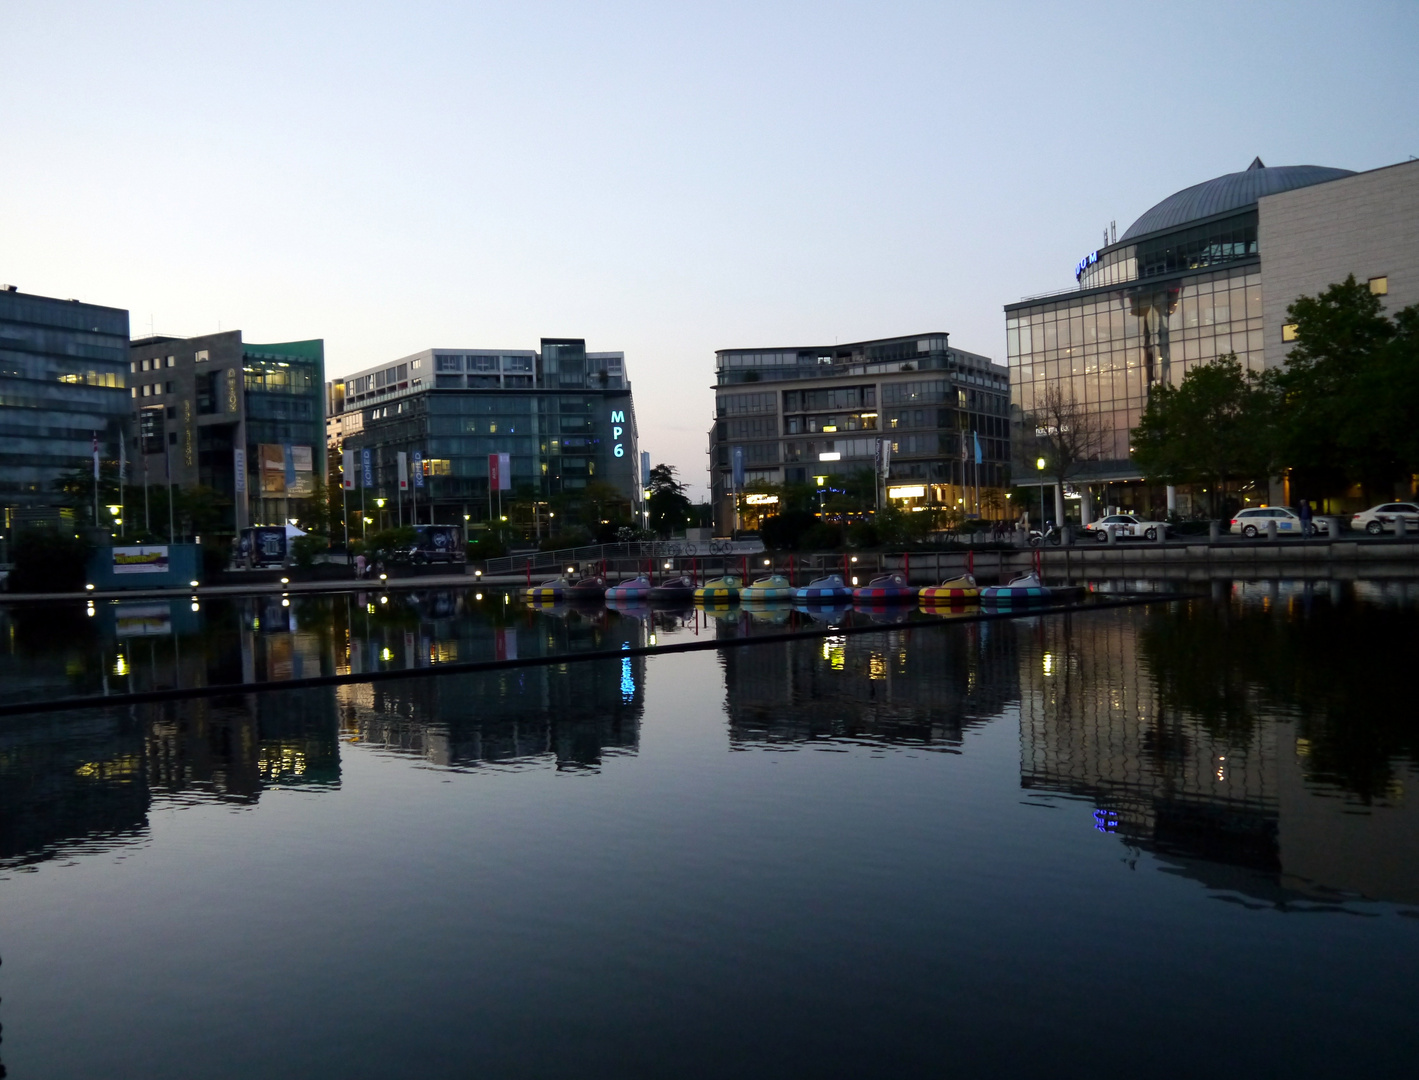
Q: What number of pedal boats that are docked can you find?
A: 10